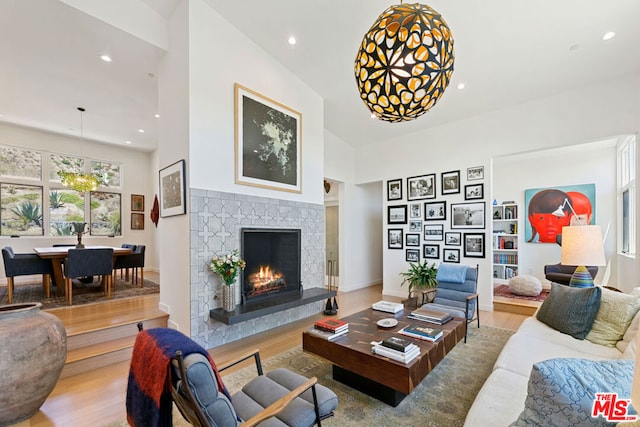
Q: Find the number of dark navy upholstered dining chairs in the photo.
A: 5